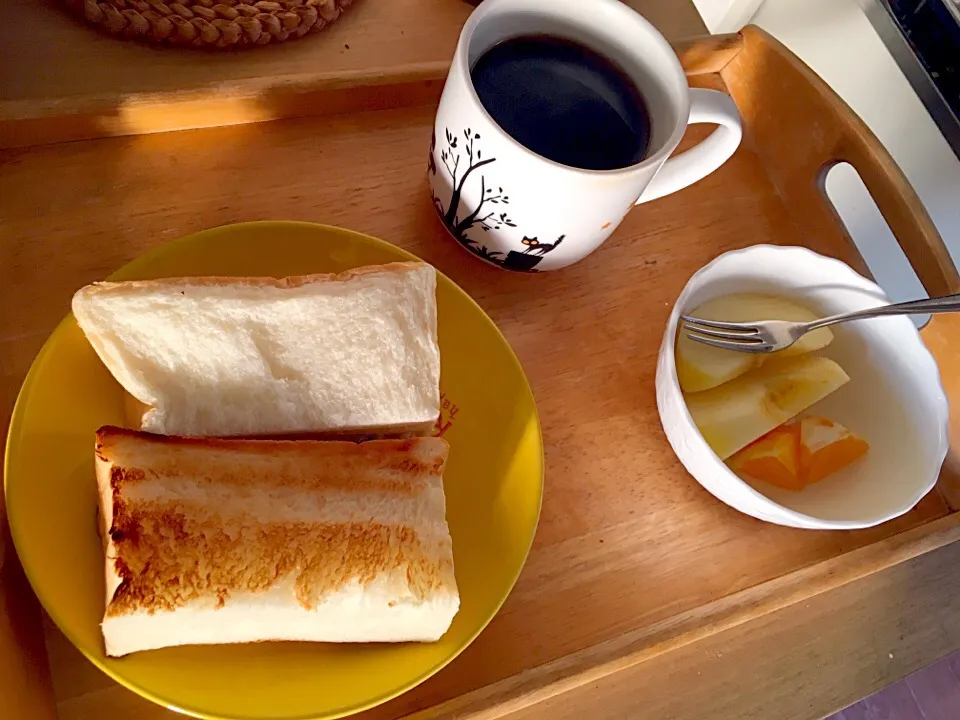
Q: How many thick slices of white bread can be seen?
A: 2